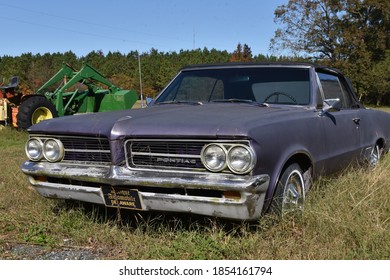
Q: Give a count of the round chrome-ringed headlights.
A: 4